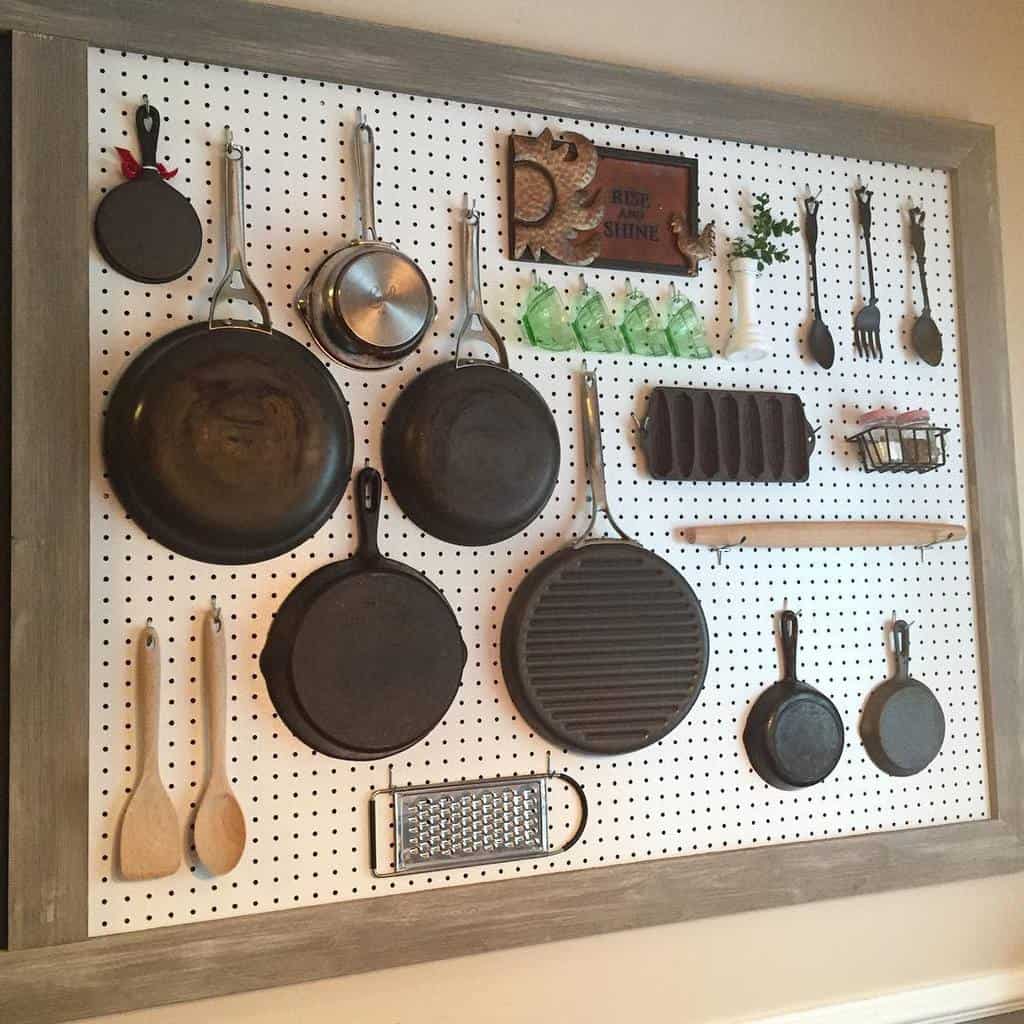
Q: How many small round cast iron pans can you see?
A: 3